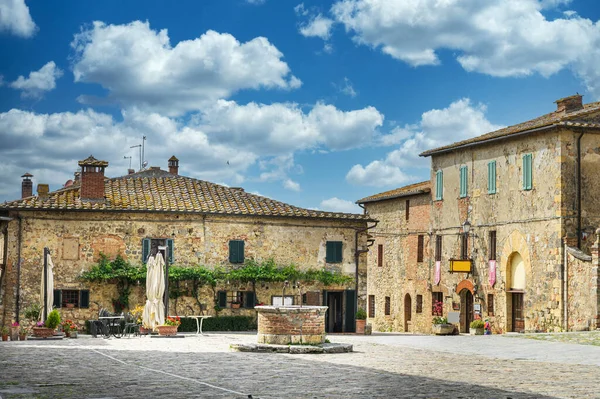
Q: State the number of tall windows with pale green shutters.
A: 4